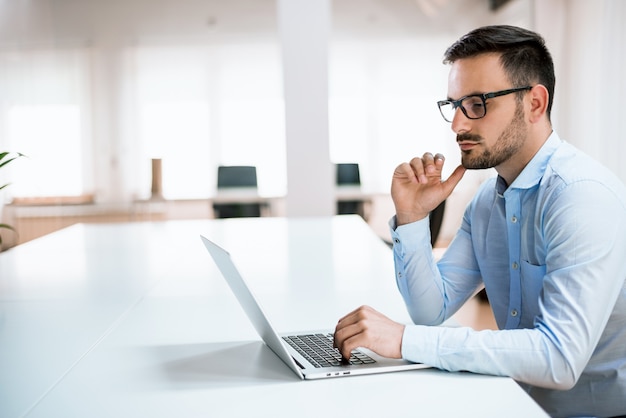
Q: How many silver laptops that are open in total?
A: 1